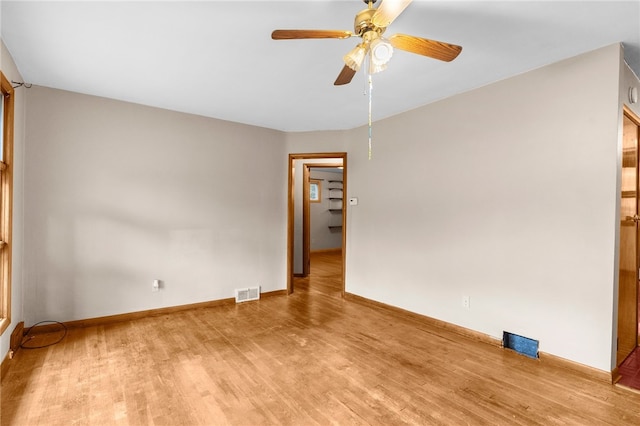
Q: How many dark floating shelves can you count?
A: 5